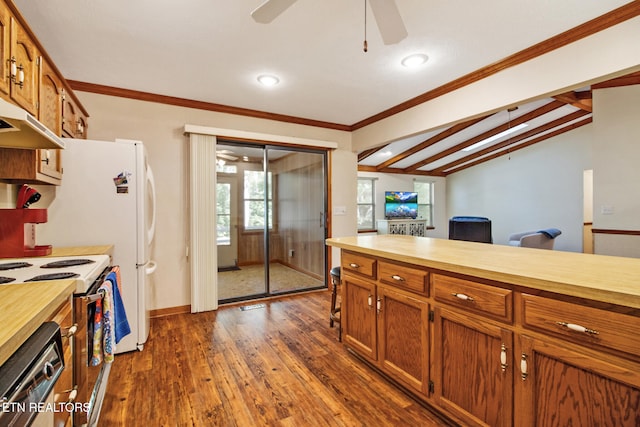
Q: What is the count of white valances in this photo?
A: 1